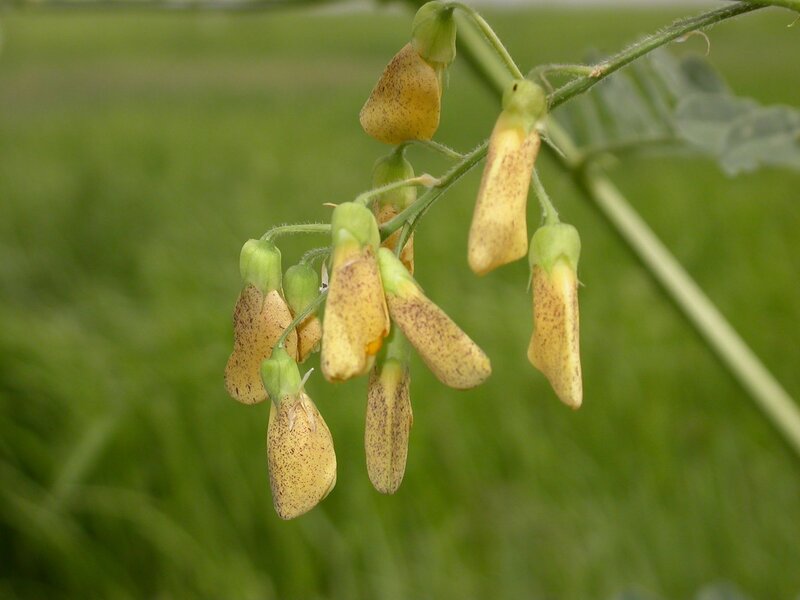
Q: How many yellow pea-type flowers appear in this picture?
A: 10